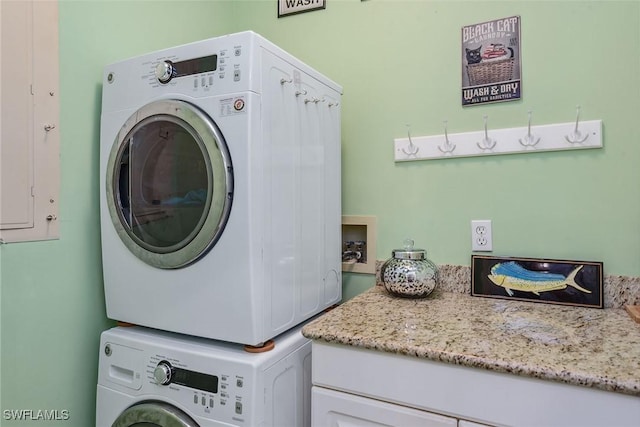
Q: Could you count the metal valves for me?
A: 2